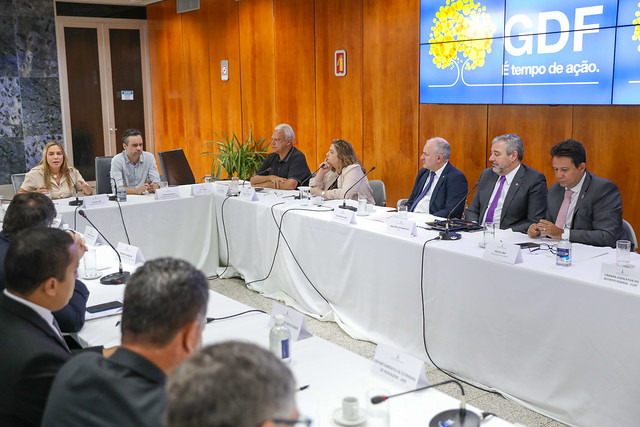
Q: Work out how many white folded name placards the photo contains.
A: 14